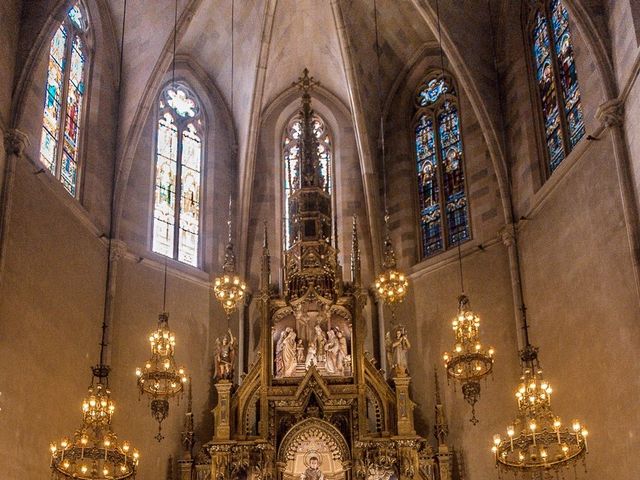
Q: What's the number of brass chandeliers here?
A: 6